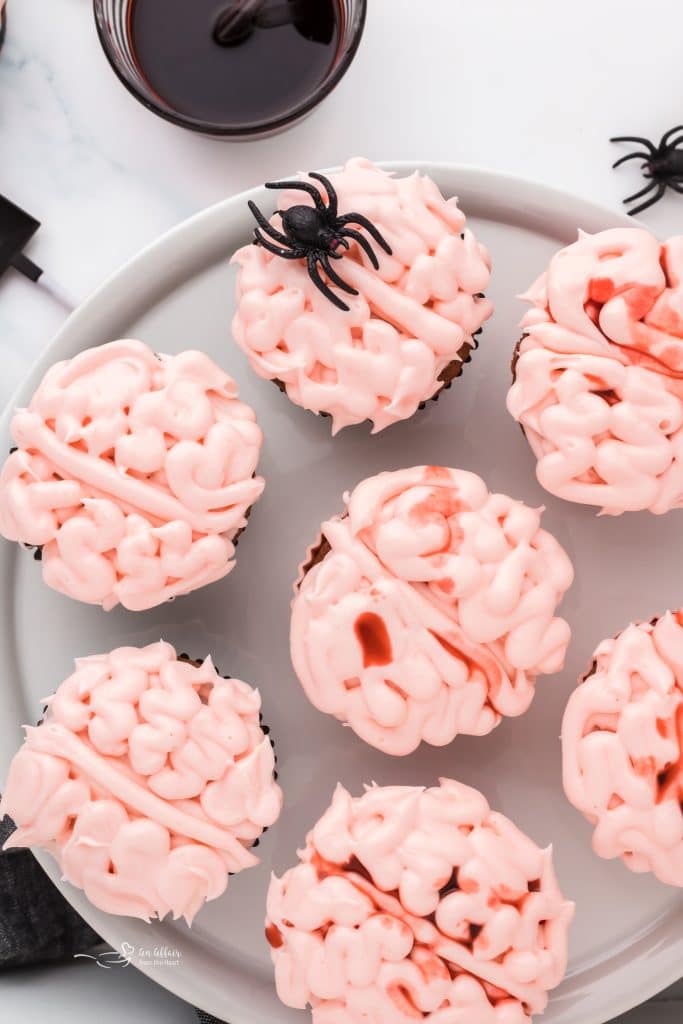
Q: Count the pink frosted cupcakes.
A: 7